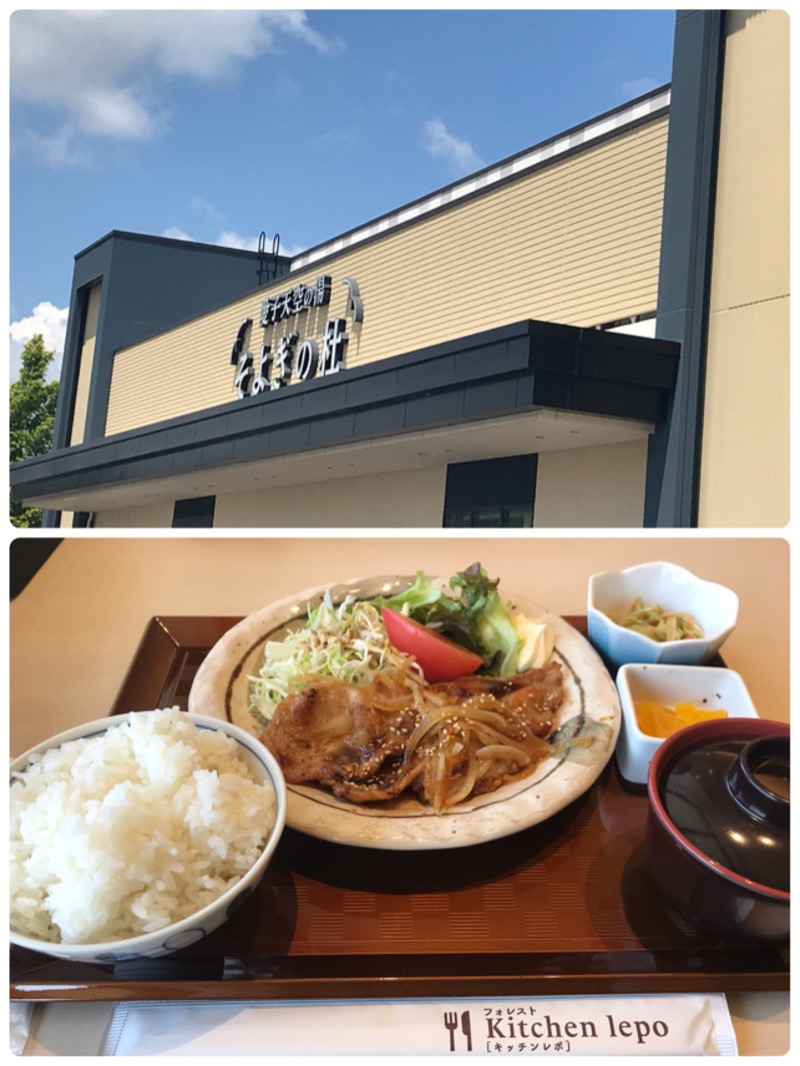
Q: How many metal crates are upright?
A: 0